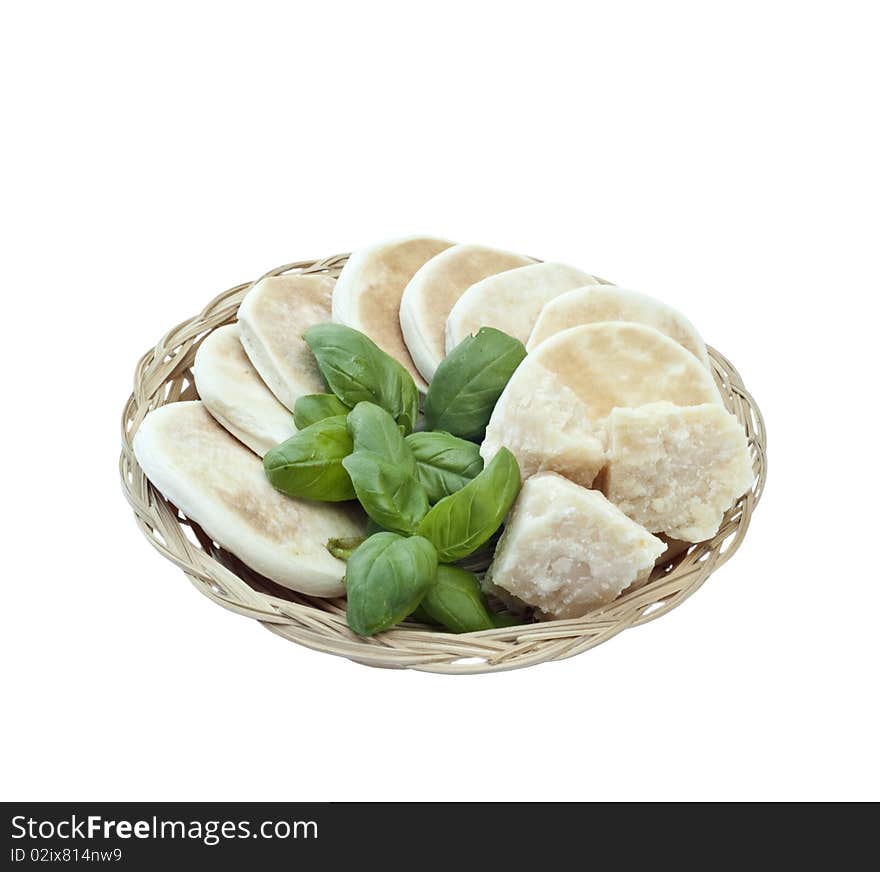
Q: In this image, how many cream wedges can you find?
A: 3